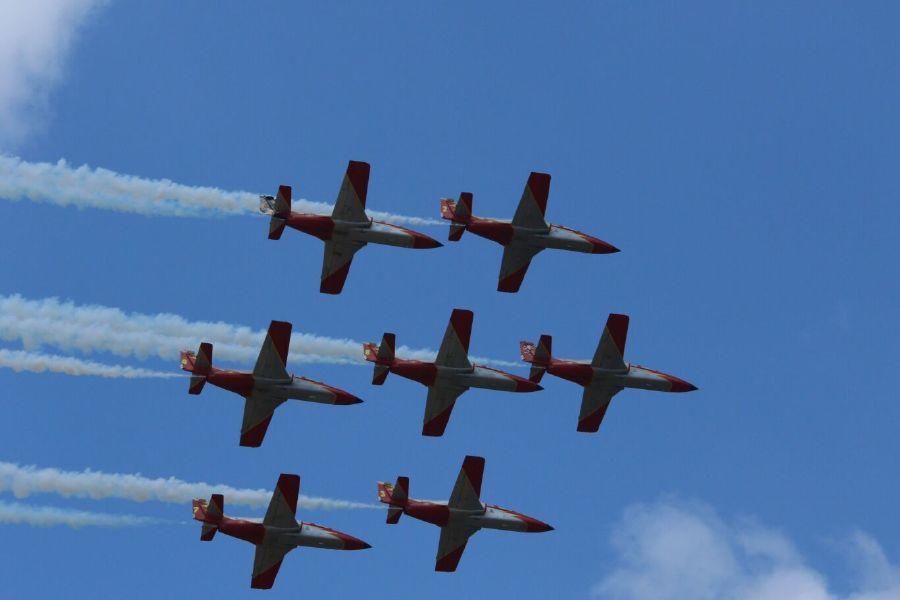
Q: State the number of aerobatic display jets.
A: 7